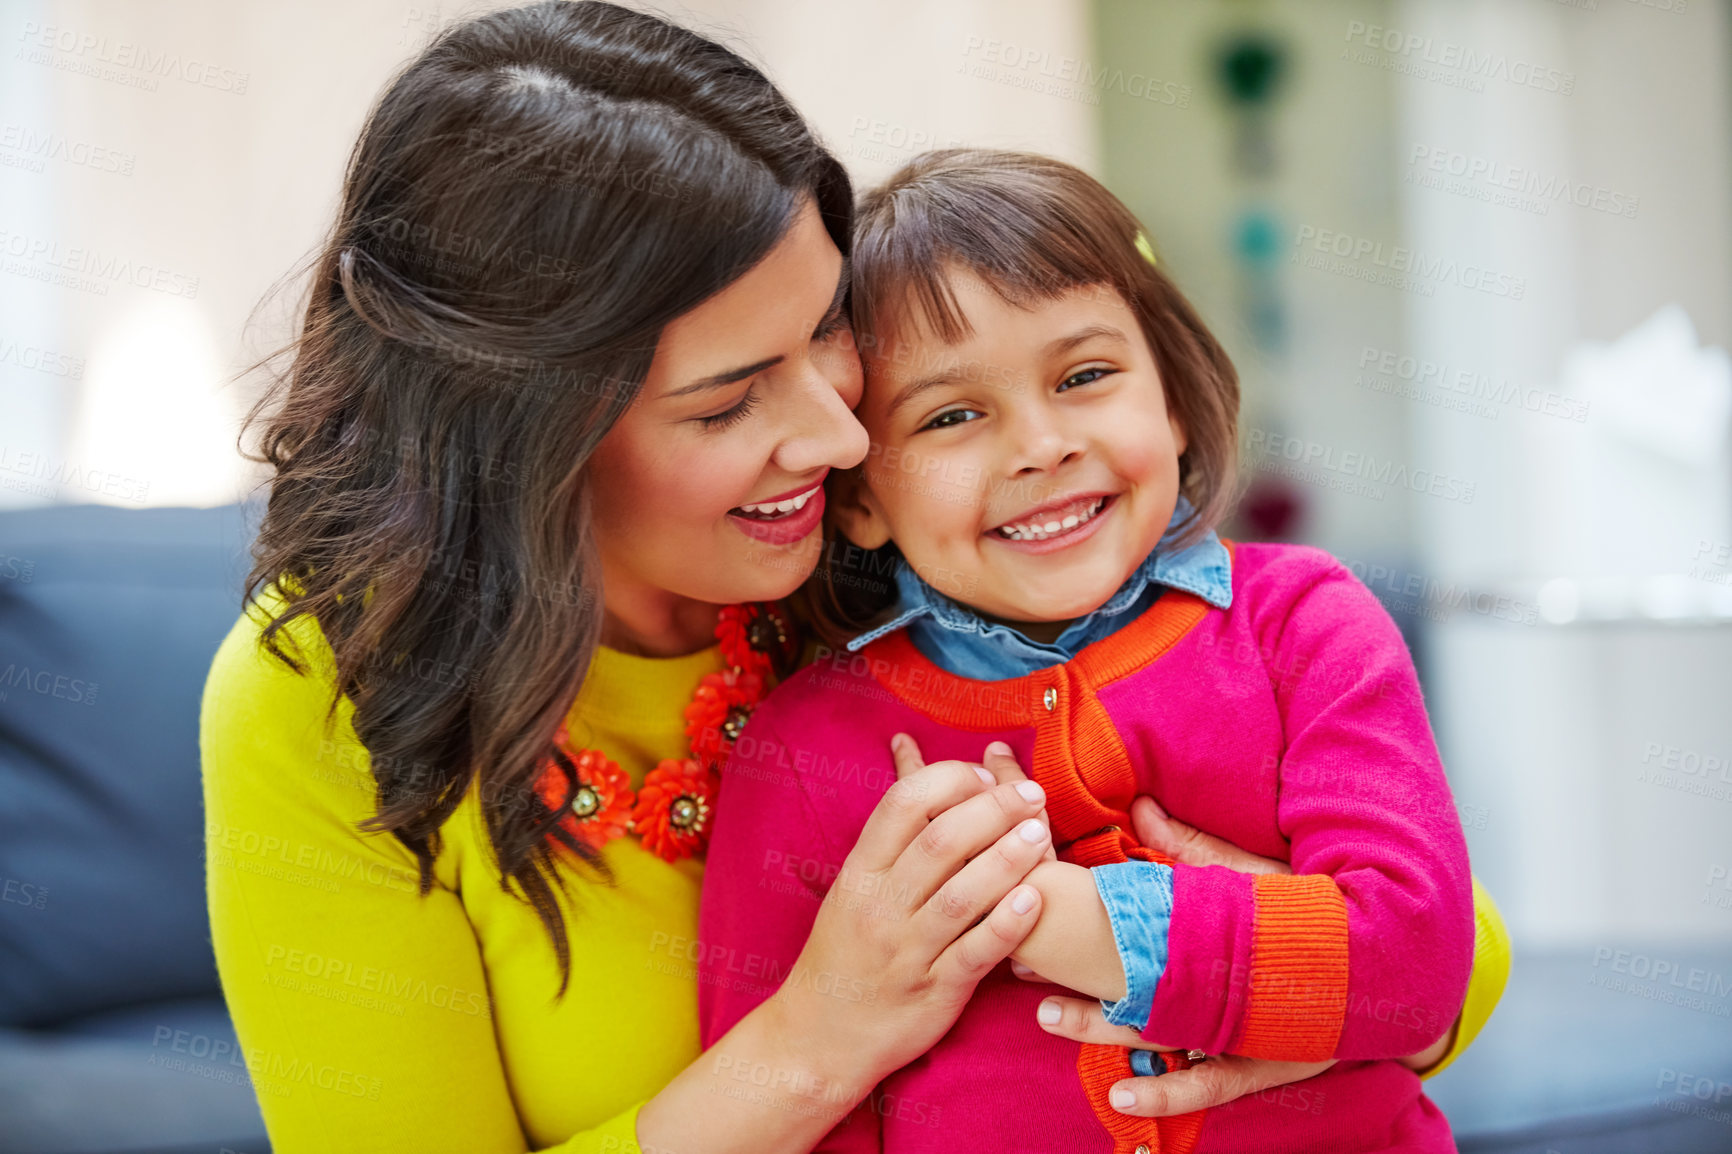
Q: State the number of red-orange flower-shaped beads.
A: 4